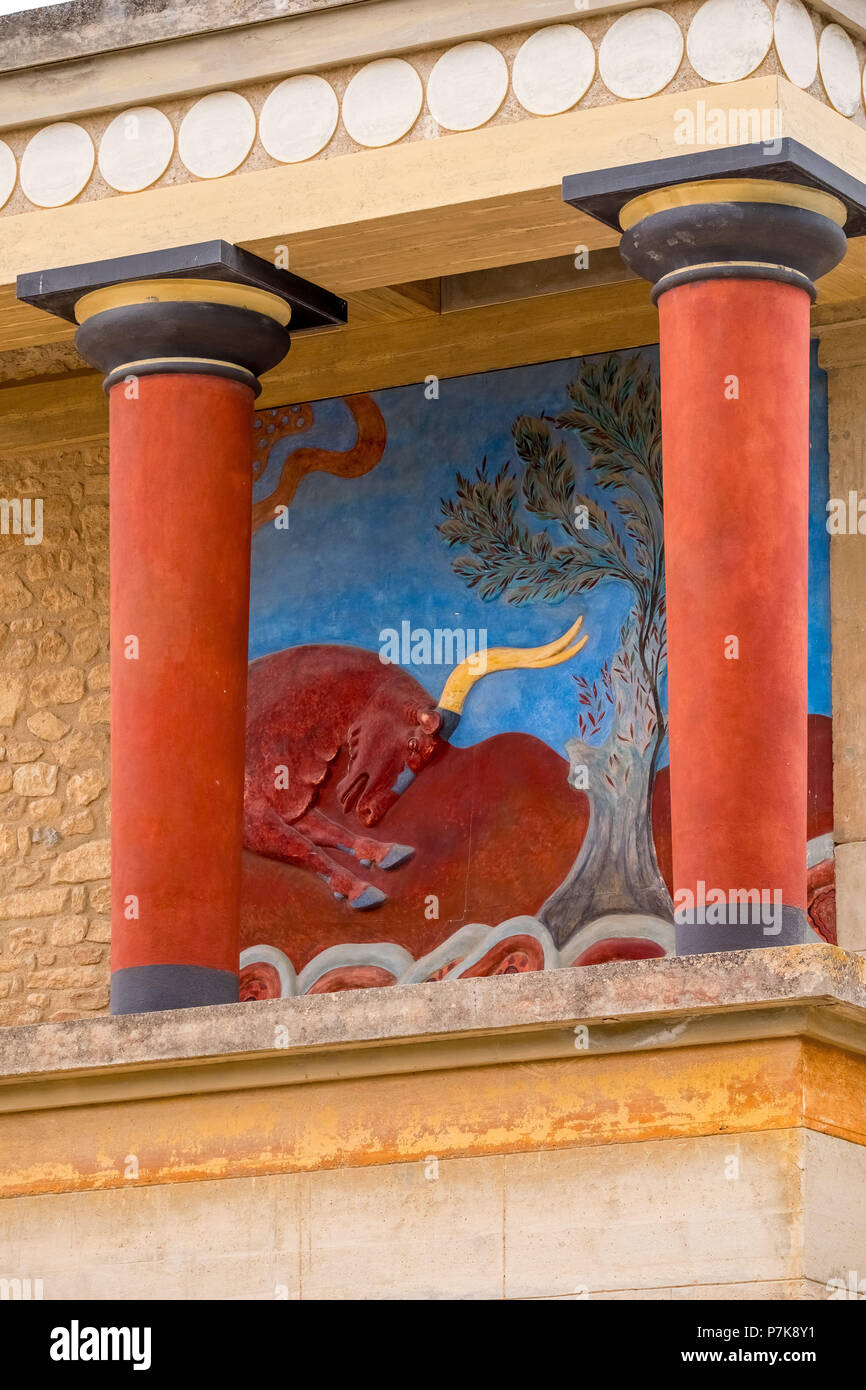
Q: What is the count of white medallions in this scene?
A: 12